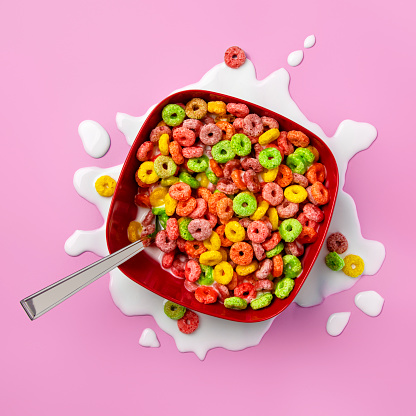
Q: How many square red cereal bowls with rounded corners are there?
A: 1